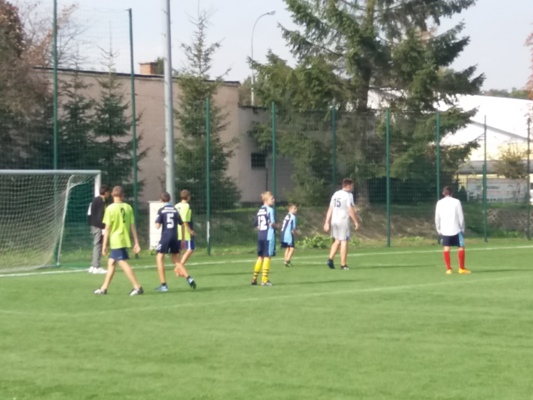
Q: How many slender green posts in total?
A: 9